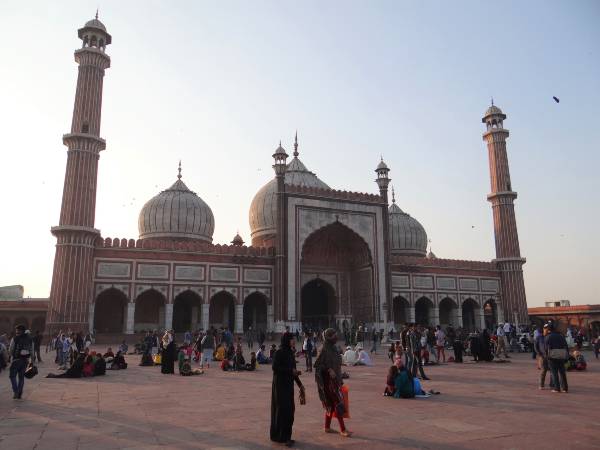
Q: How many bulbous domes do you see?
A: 3